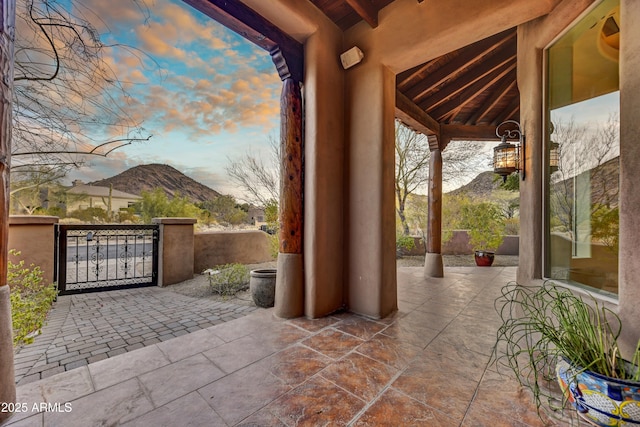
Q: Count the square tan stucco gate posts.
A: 2